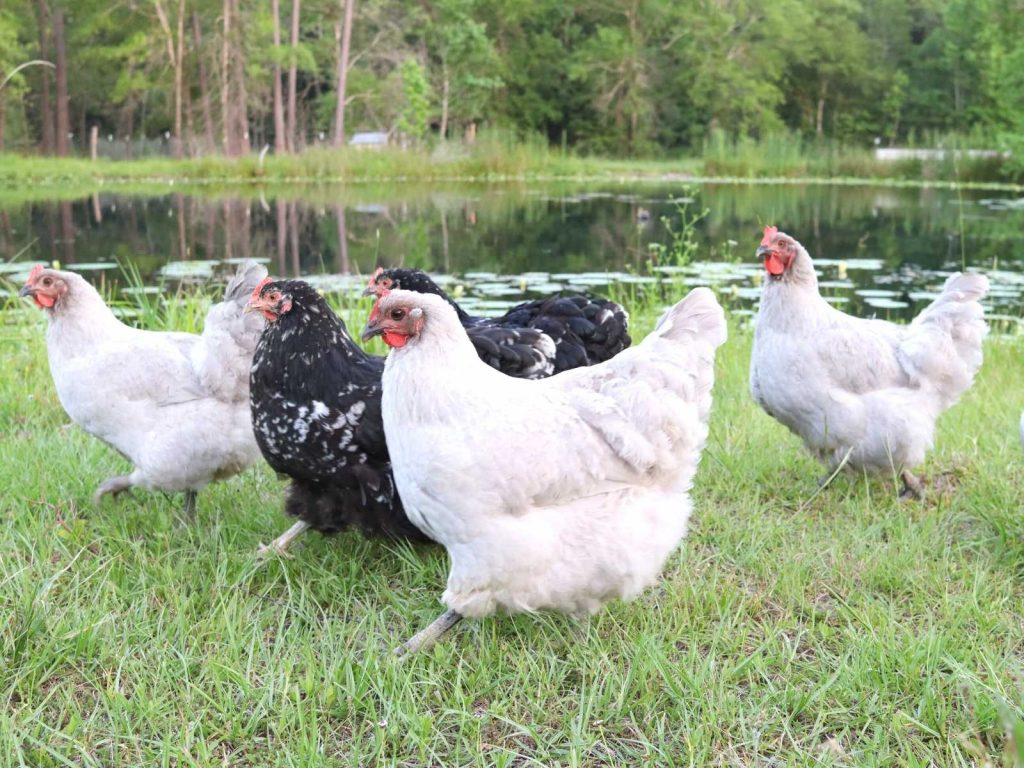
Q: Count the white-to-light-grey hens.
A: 3